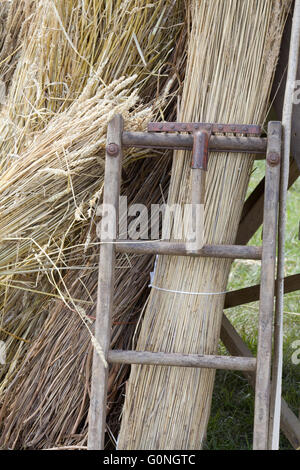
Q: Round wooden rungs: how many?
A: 3